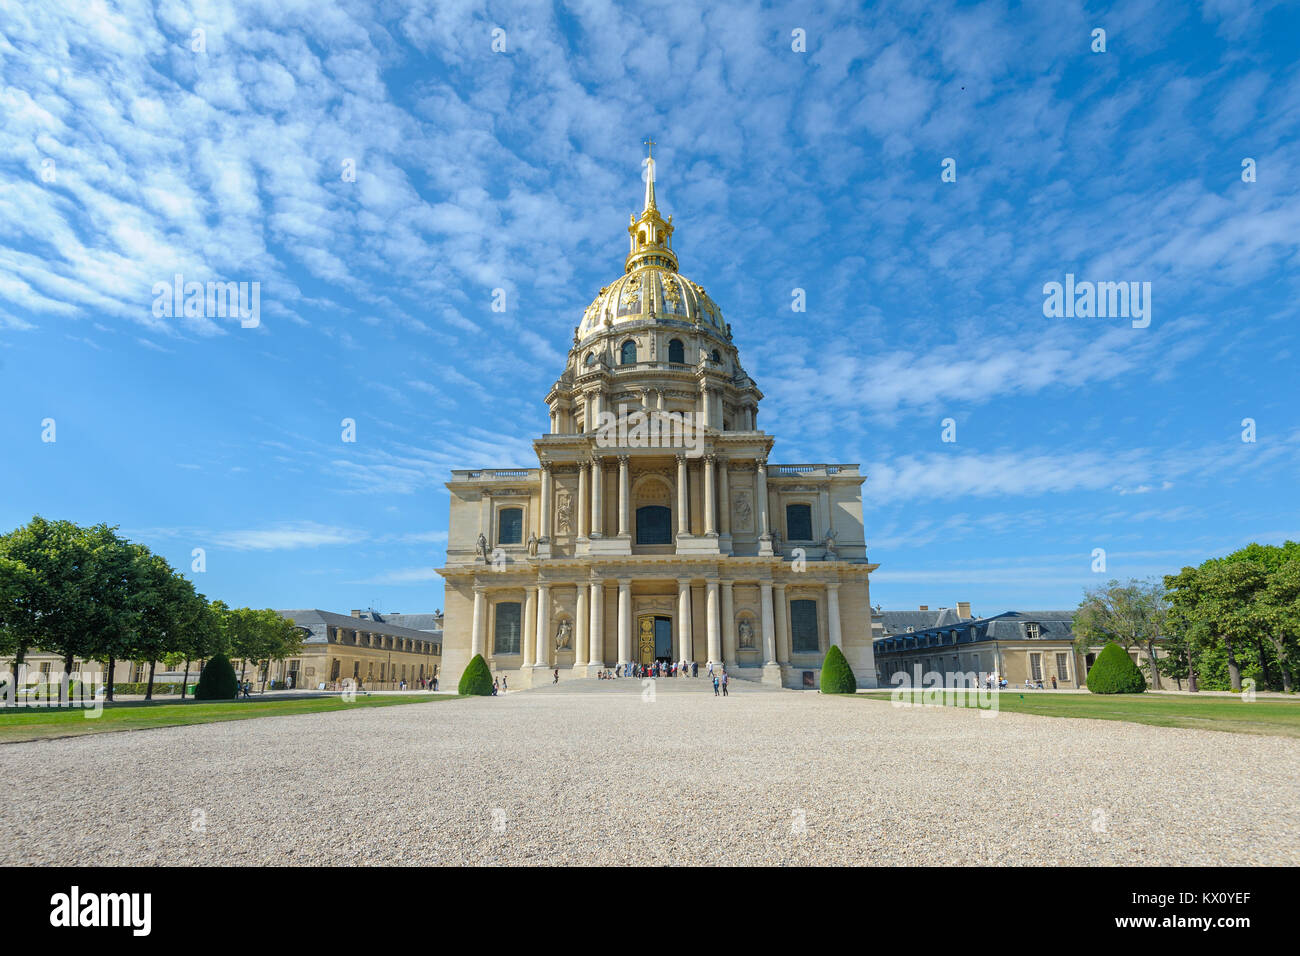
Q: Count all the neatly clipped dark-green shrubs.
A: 4